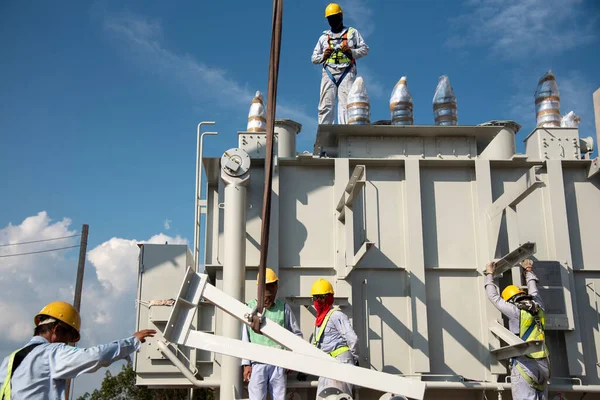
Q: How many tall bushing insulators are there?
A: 5